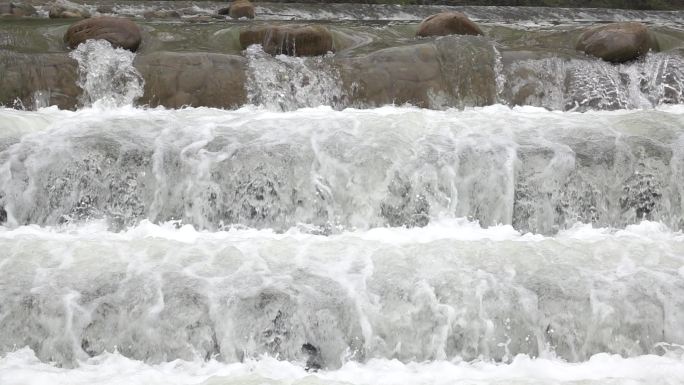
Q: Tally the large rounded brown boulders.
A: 4